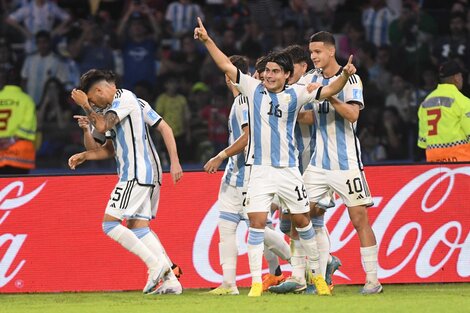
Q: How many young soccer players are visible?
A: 7